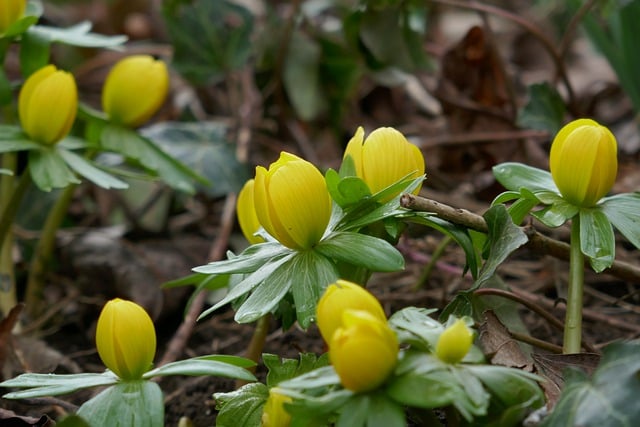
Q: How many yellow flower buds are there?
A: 12